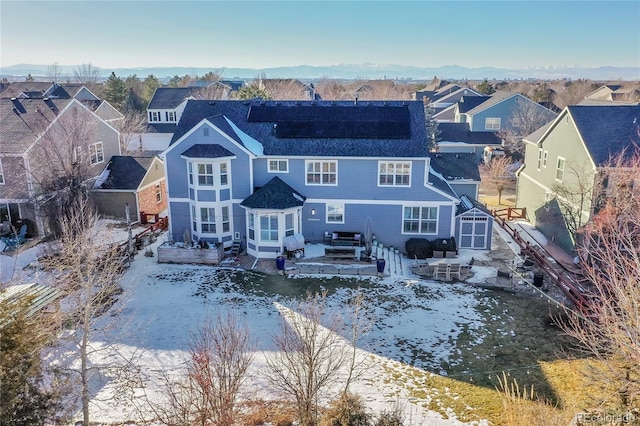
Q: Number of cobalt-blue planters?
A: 2